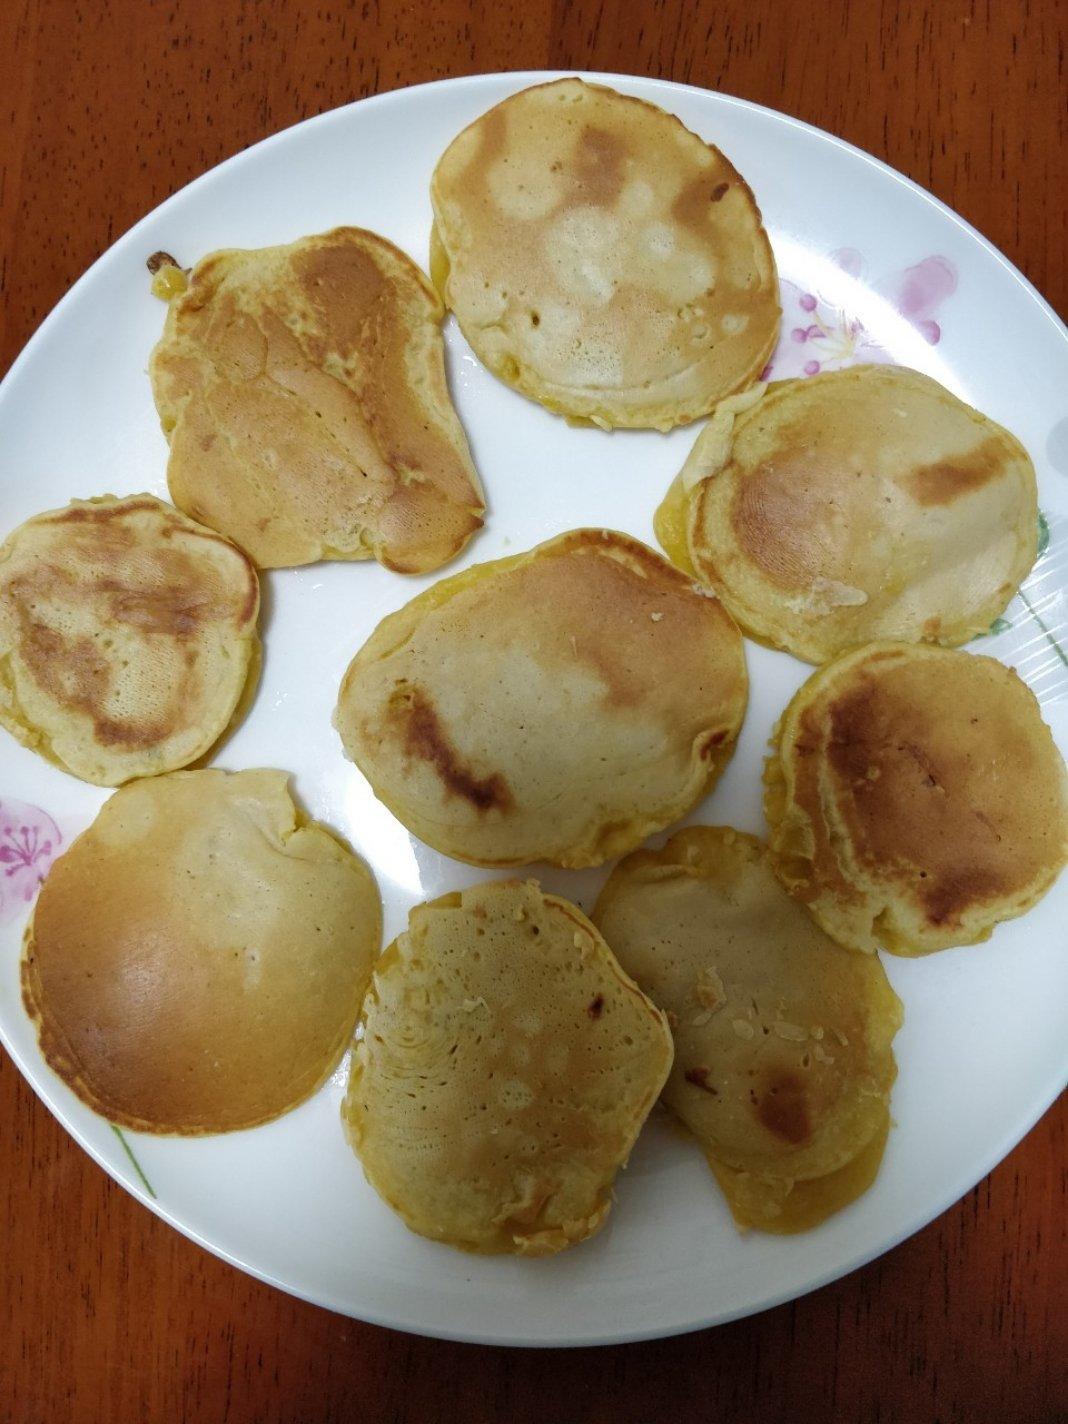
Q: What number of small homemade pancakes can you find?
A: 9